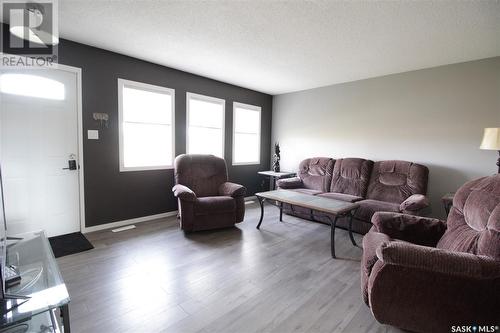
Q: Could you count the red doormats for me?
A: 0